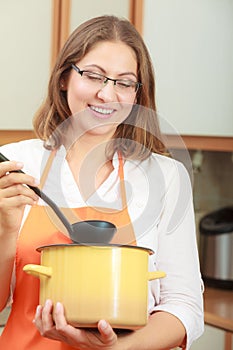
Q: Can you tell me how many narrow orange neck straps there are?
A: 2